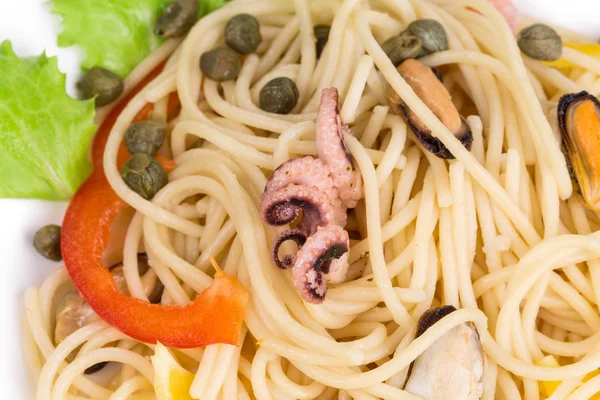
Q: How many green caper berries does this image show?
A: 12